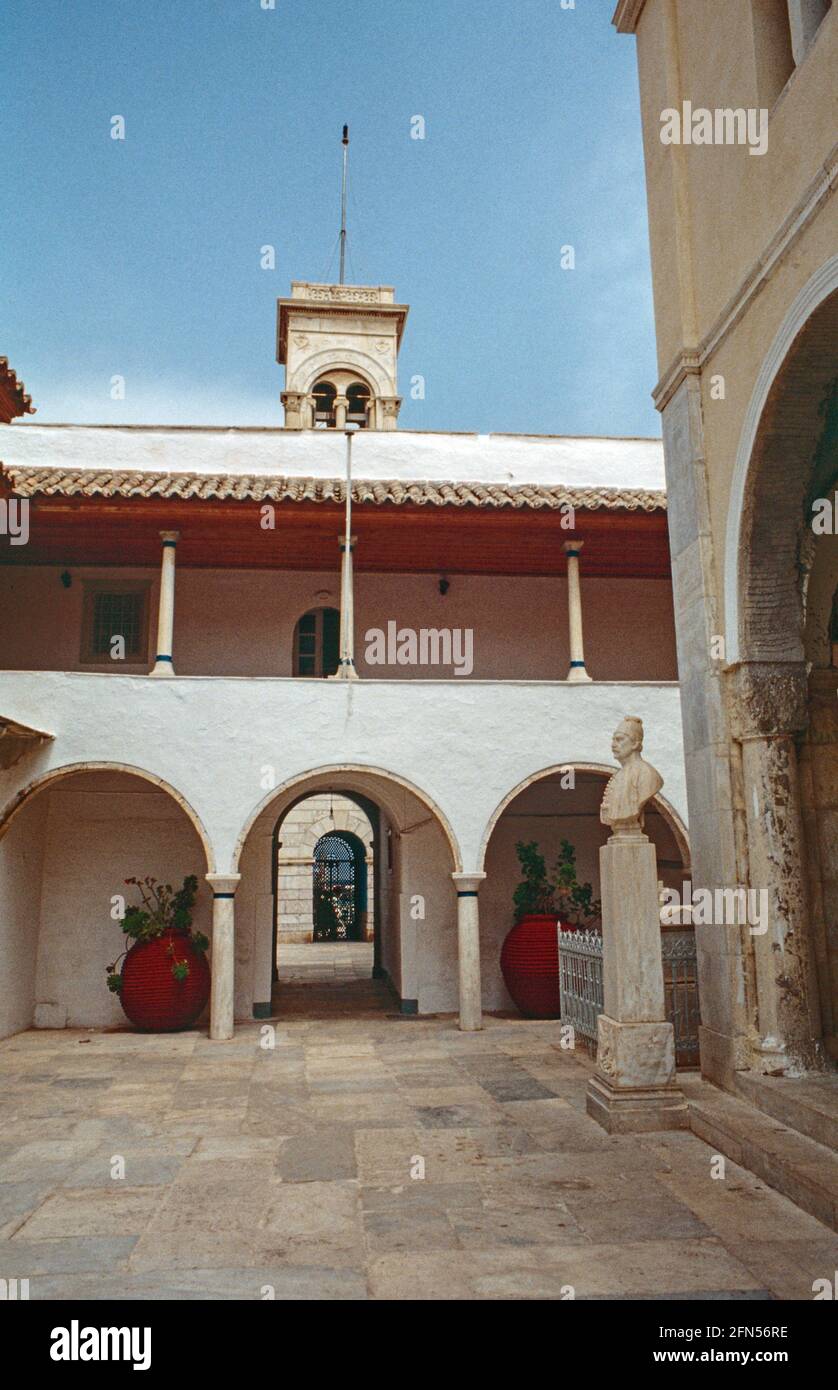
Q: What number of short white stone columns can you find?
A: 5